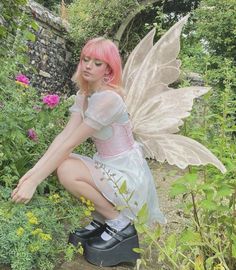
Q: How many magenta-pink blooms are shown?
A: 3